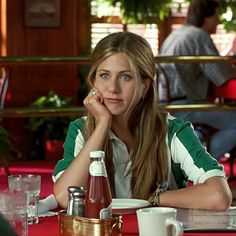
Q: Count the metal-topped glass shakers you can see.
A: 2